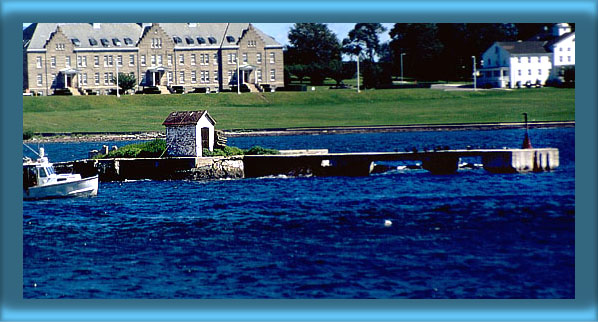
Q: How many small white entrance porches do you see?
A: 3